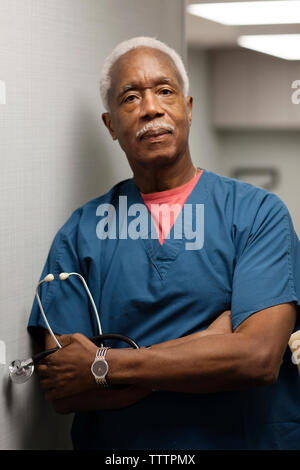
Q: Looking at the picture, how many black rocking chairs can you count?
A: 0